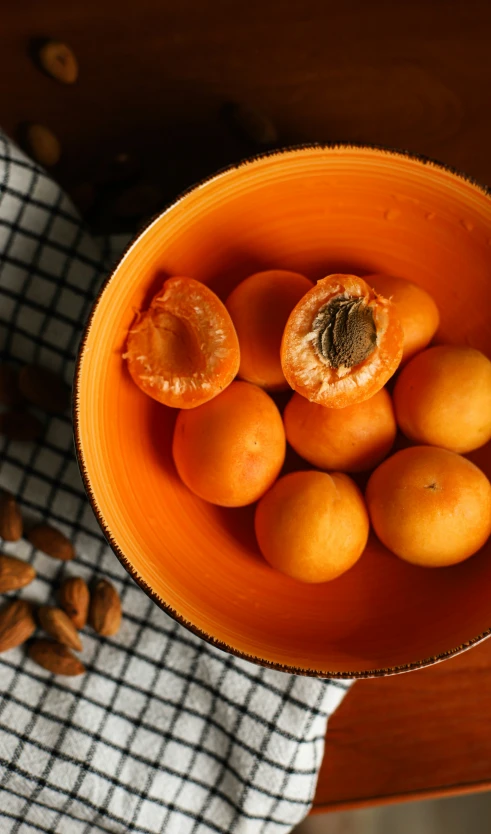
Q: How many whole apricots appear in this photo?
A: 7